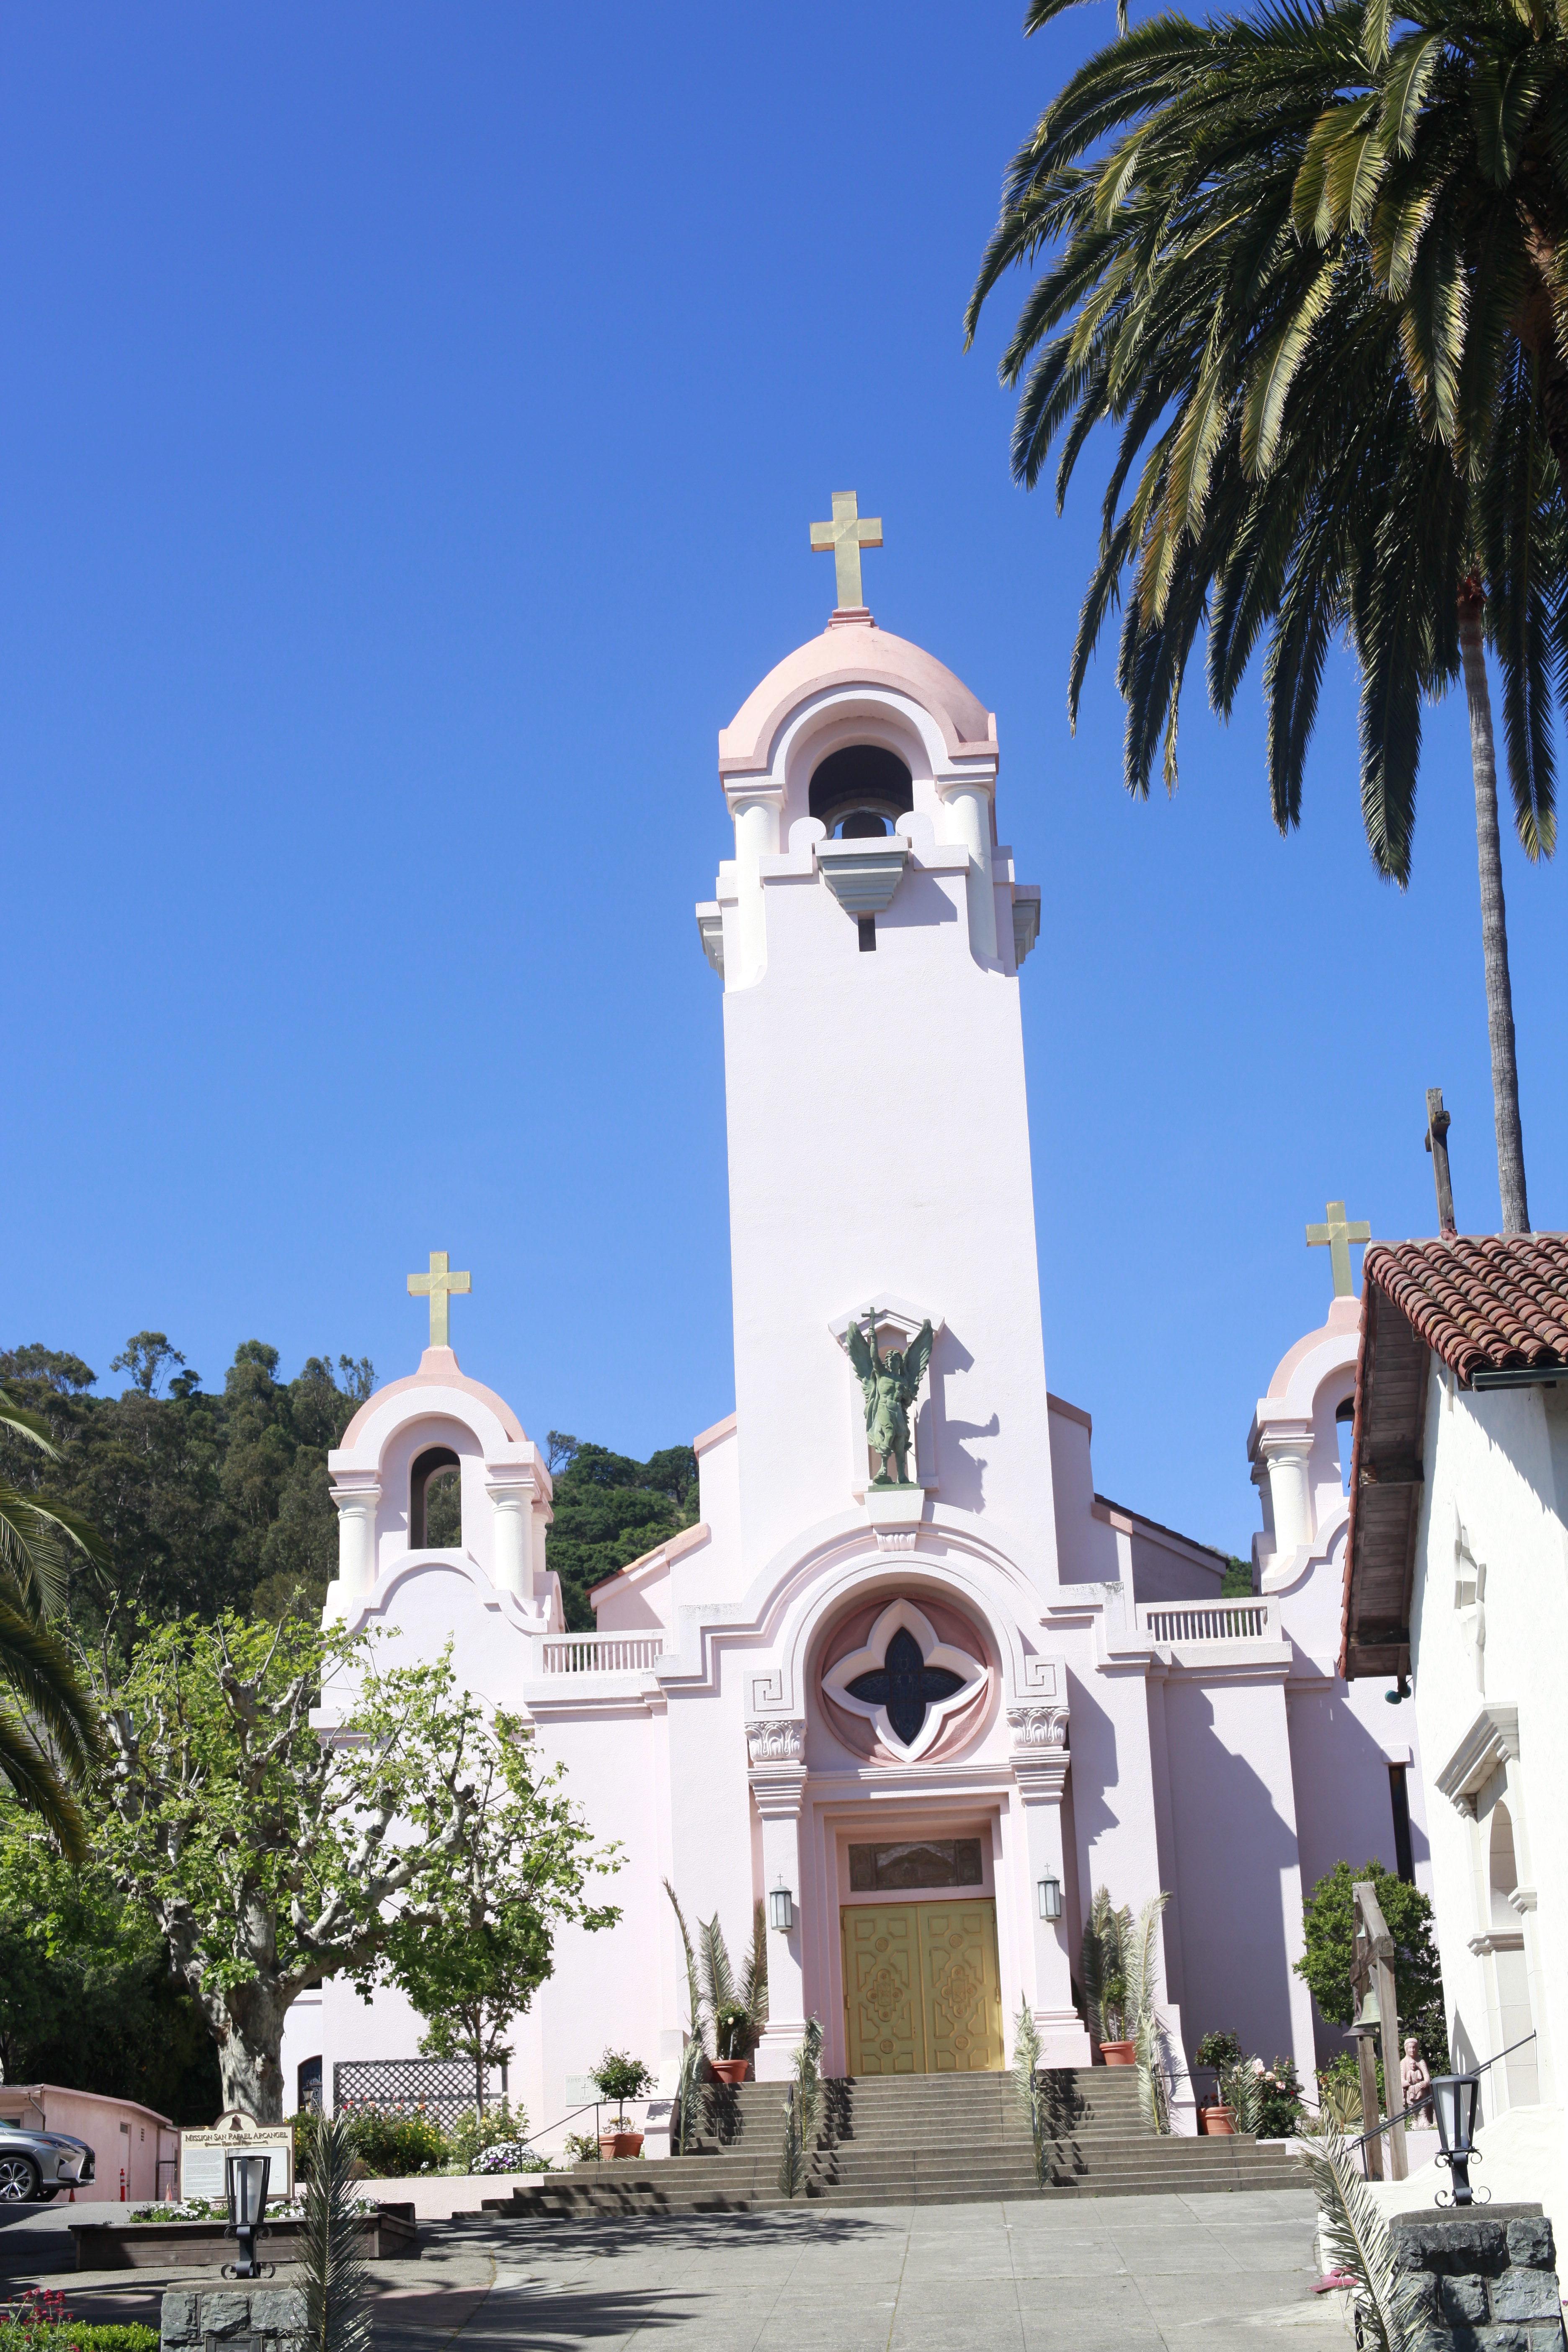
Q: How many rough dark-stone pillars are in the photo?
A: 2